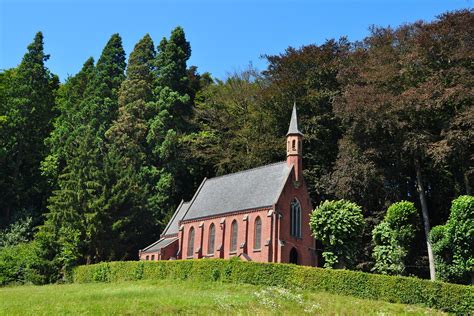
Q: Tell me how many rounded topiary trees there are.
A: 3